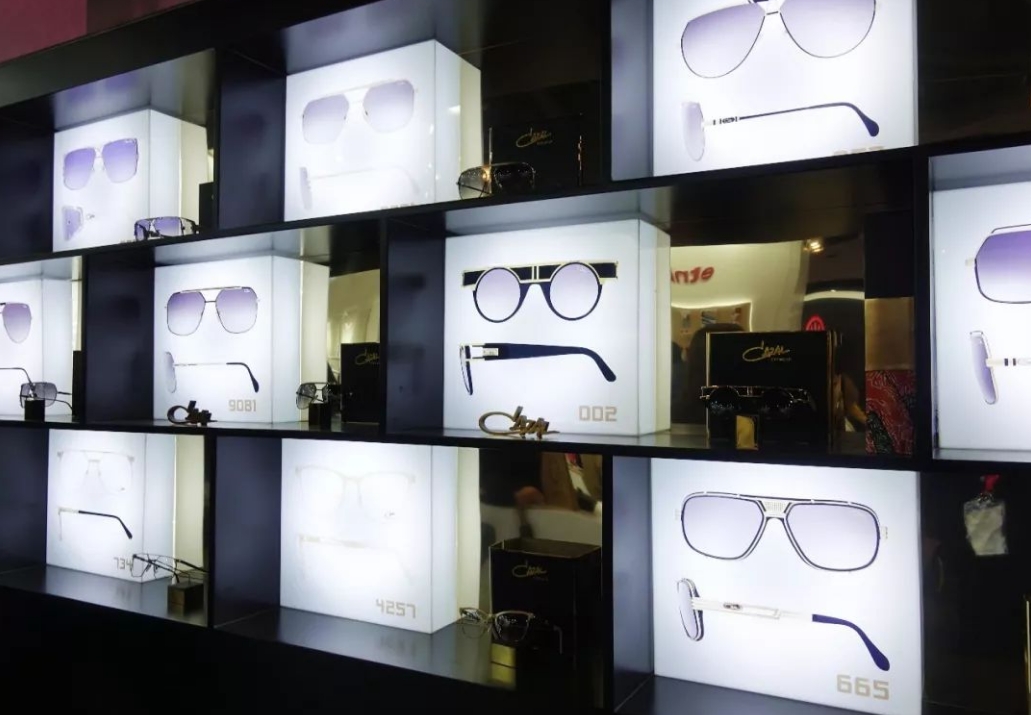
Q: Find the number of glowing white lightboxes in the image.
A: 10